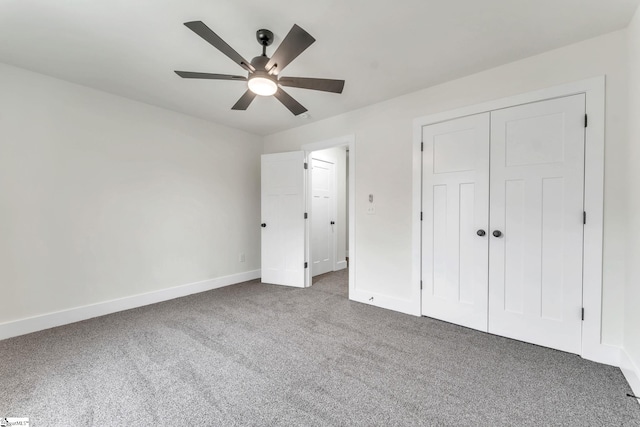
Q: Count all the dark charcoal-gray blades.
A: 6